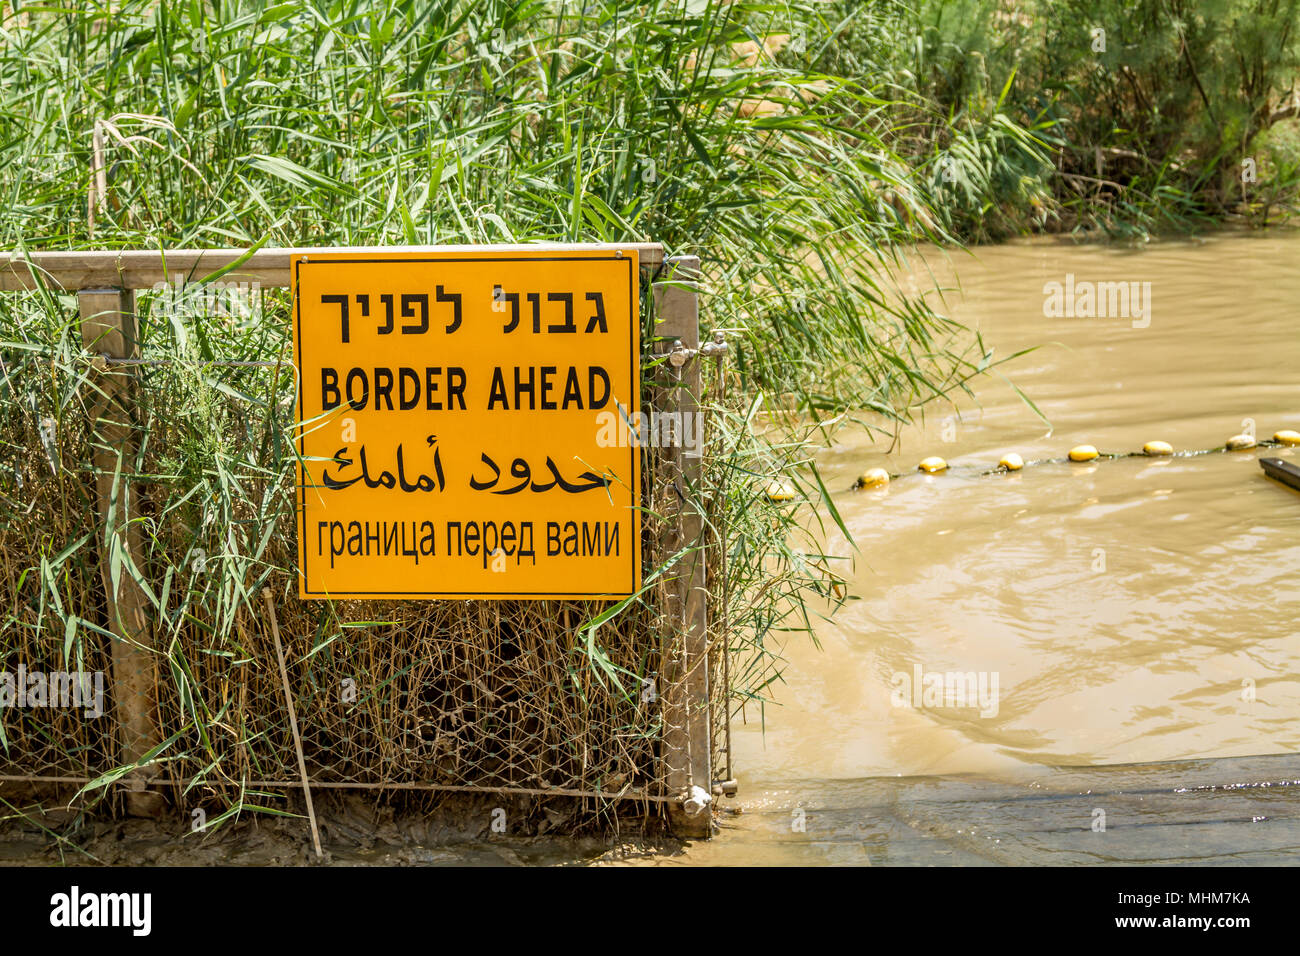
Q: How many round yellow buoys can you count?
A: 8